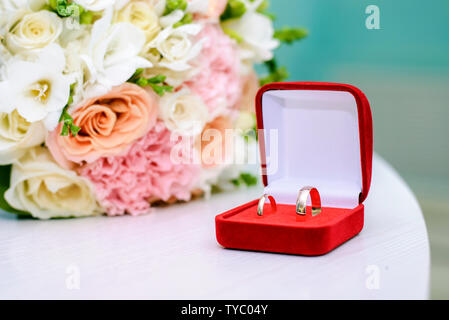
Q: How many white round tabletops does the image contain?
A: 1